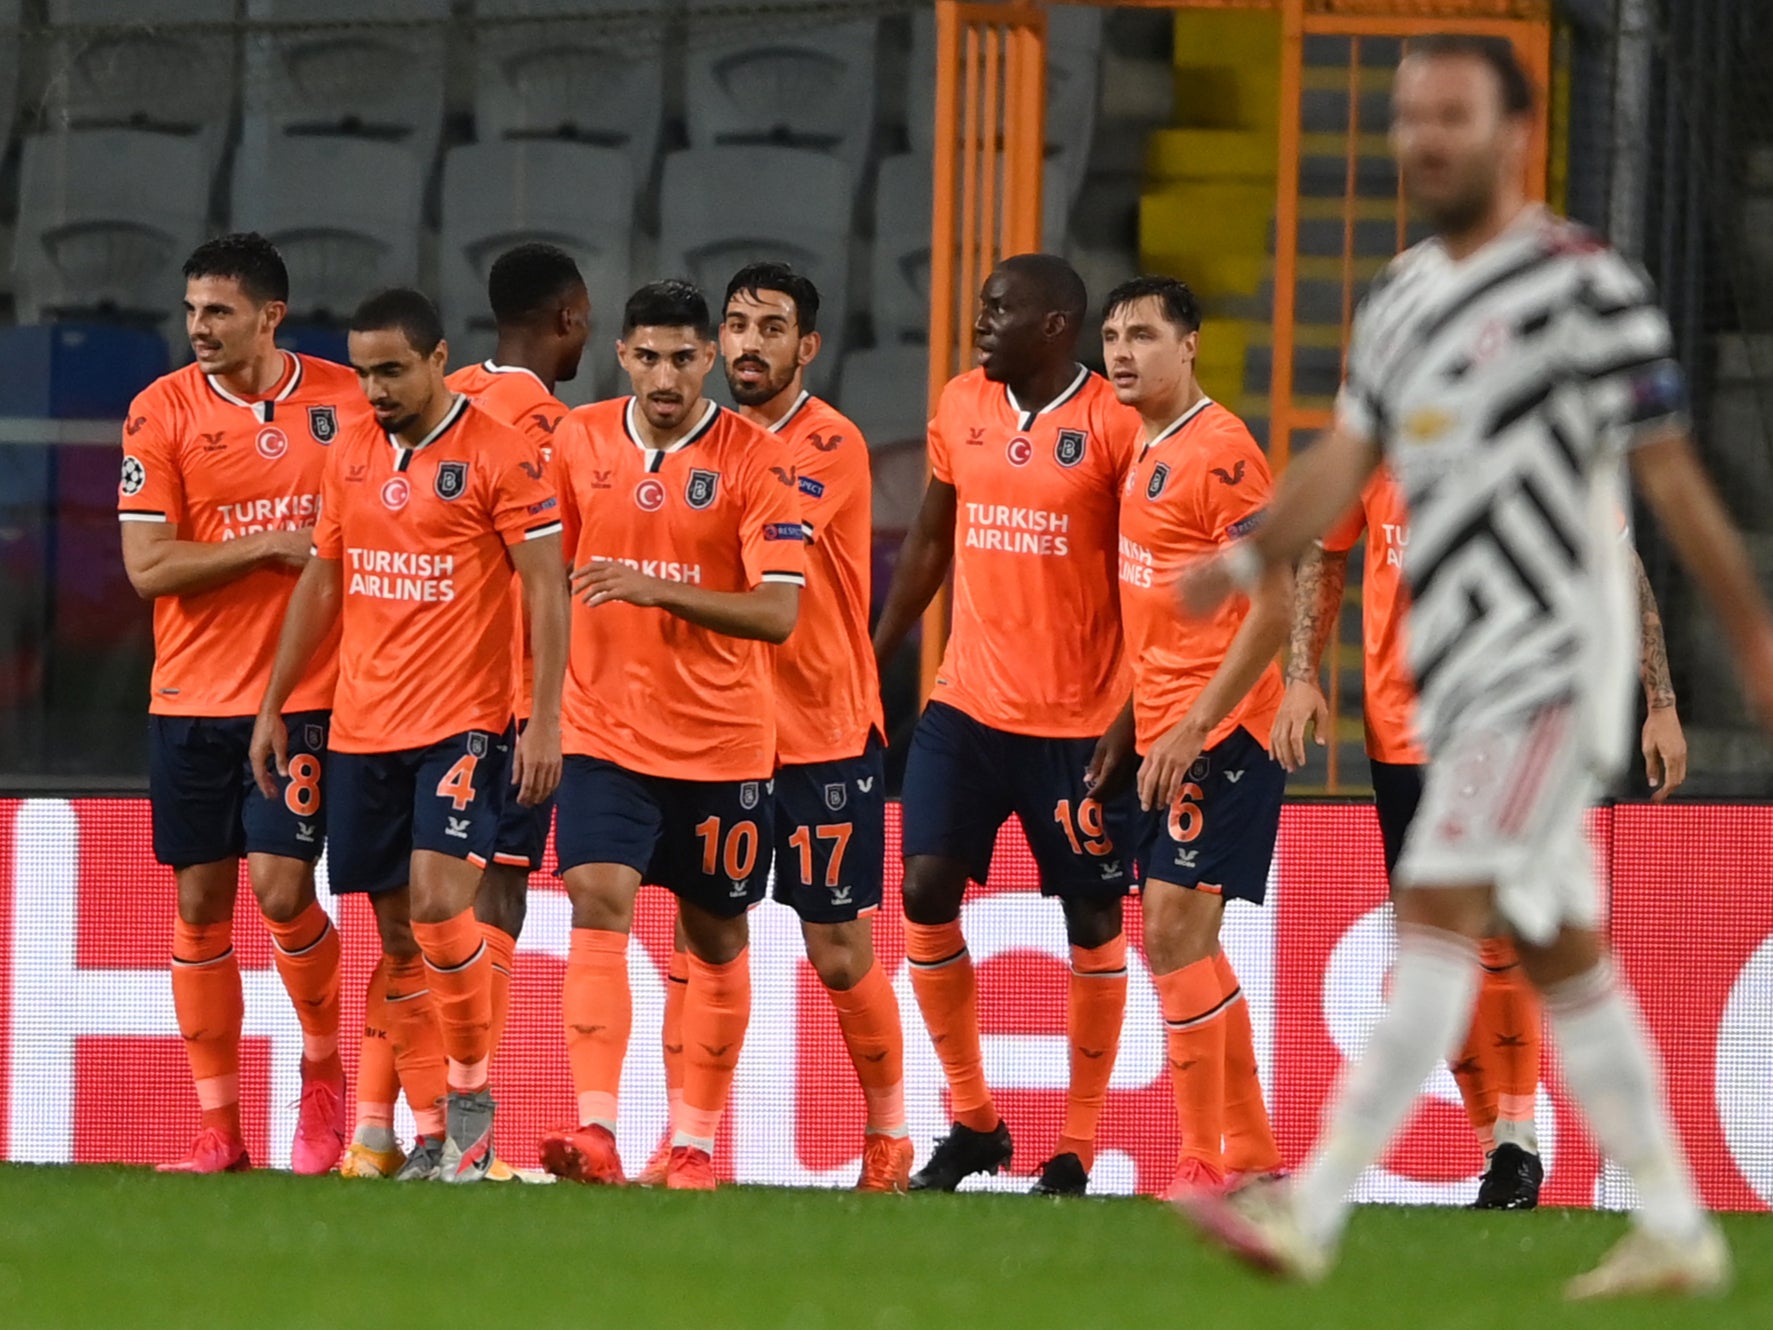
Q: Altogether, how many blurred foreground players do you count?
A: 1